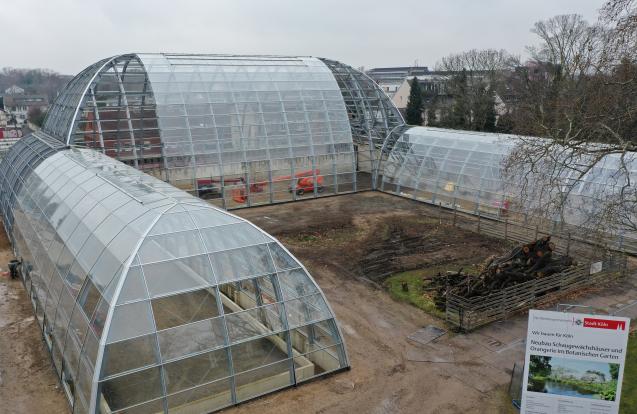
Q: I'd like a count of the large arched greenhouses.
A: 3